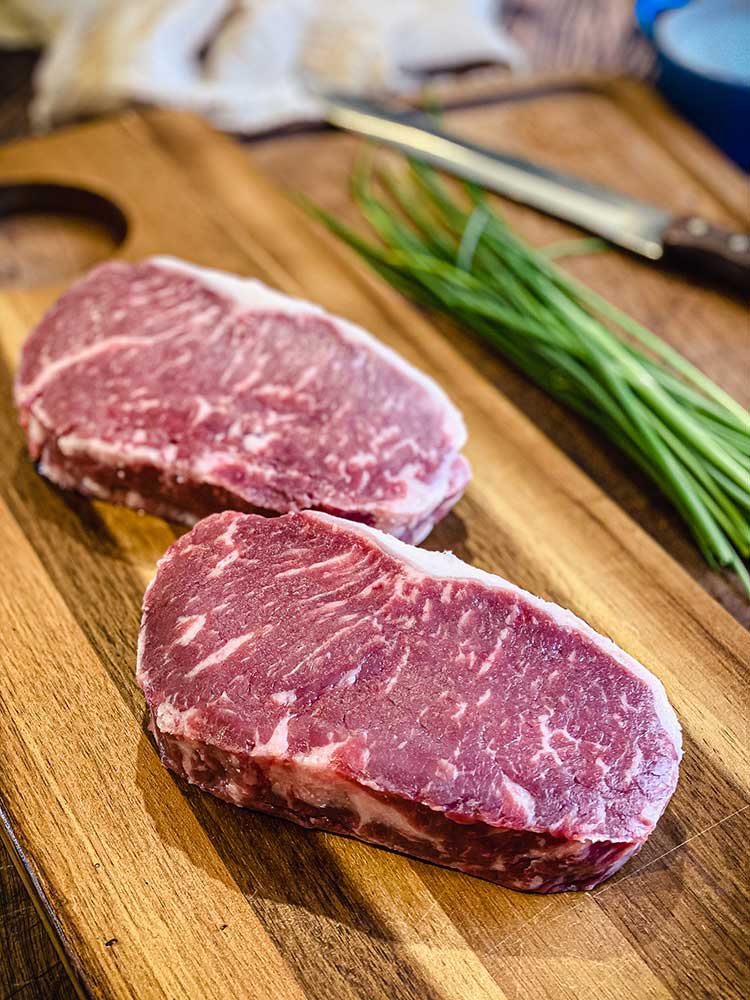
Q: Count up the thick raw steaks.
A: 2